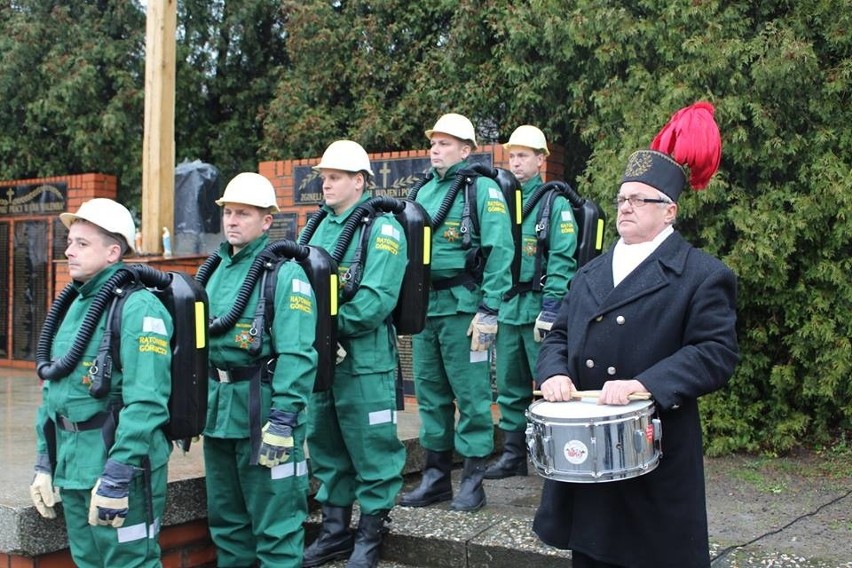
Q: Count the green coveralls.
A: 5